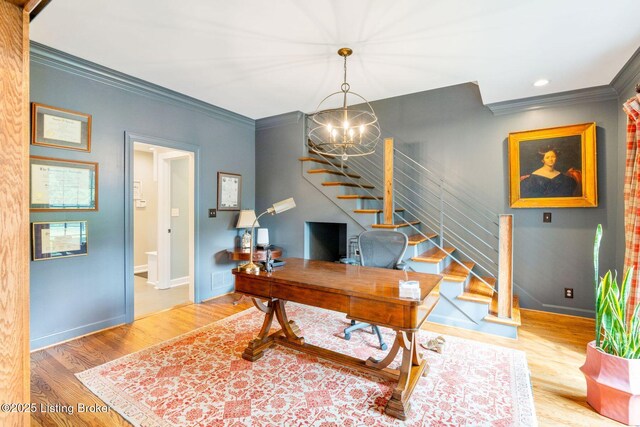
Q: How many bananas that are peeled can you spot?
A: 0